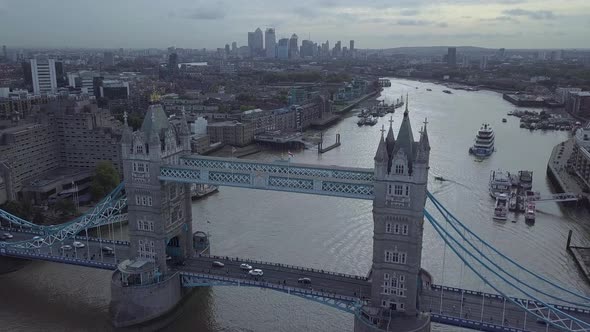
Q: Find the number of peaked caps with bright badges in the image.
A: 0